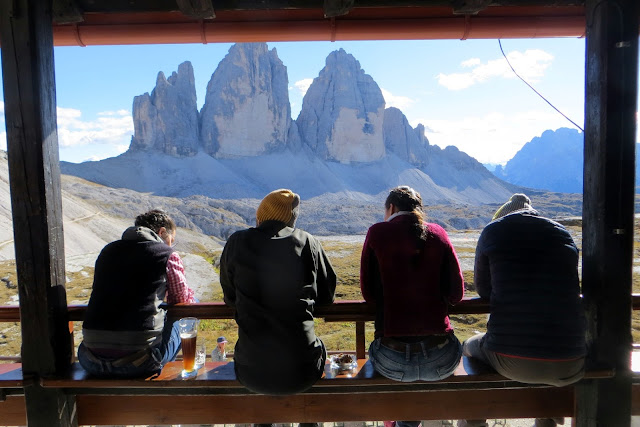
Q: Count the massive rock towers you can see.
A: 3